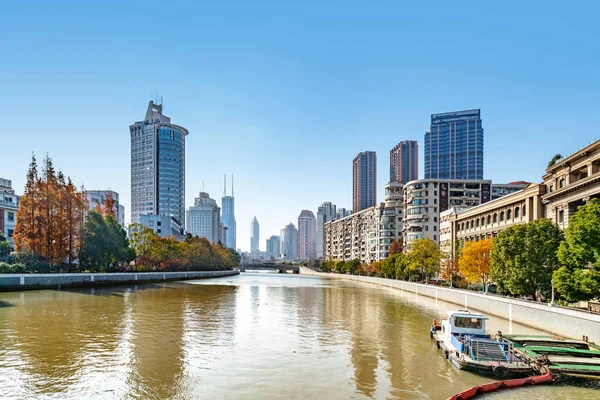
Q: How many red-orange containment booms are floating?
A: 1